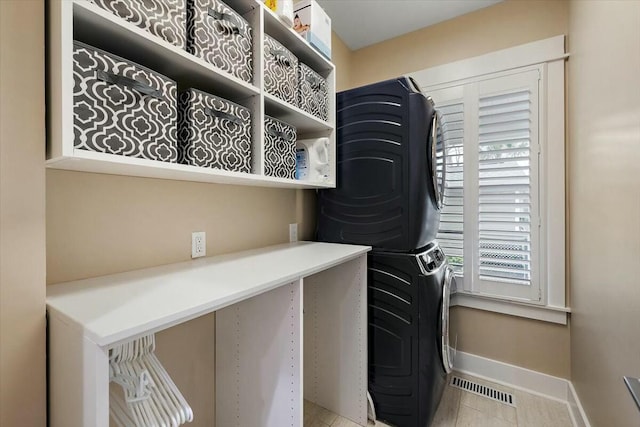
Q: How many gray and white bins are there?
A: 7